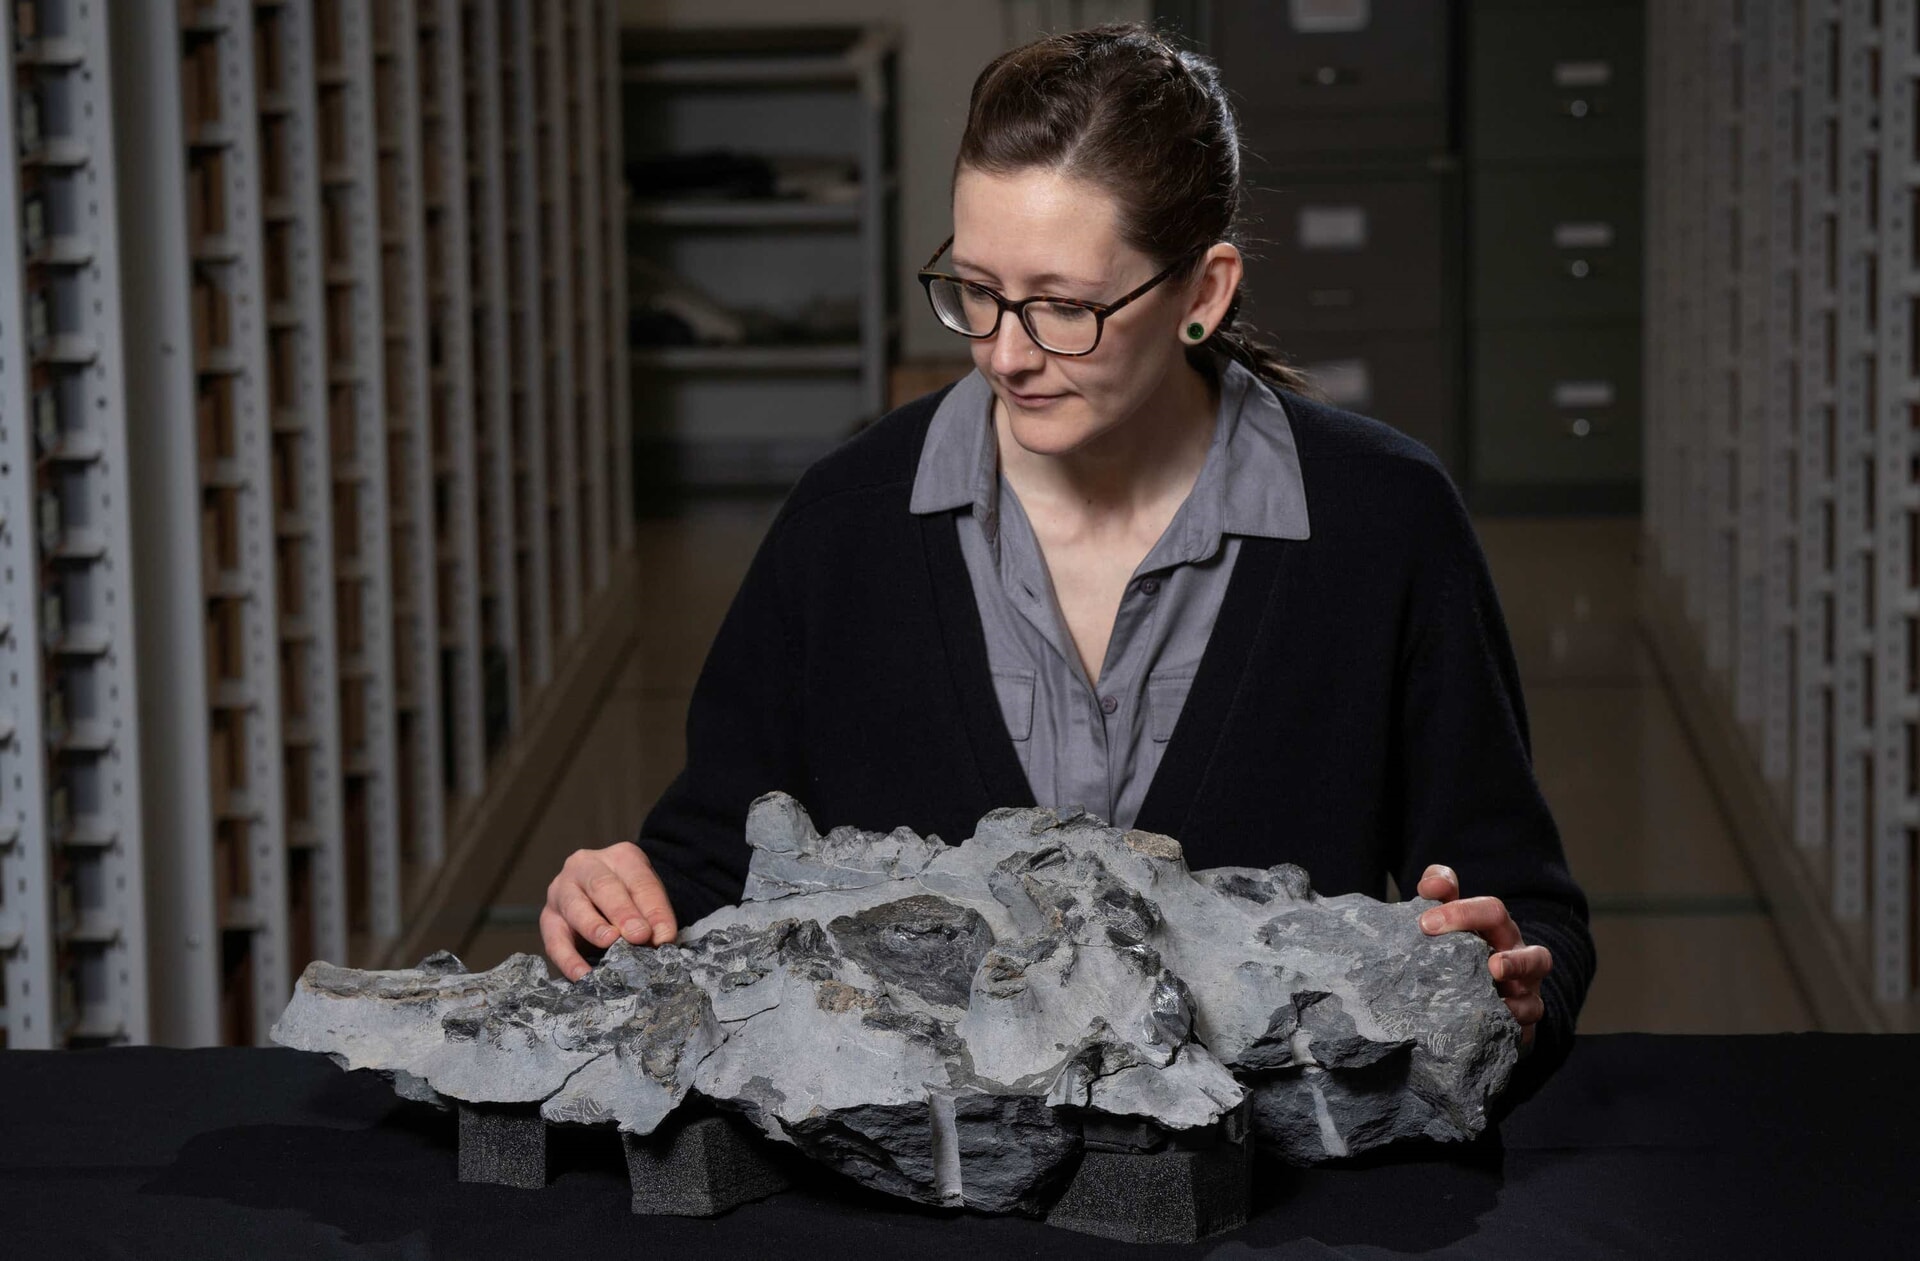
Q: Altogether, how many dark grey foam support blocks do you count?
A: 3